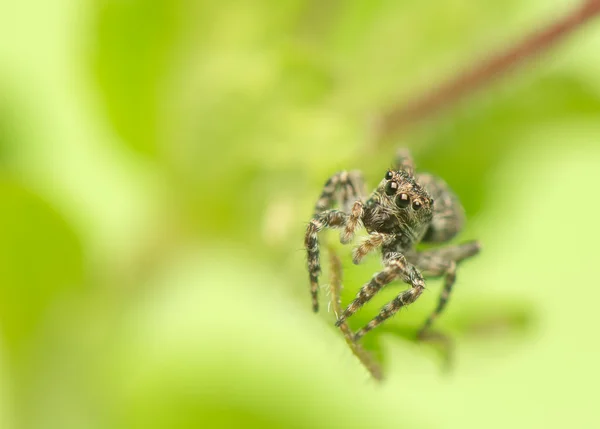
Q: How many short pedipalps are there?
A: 2